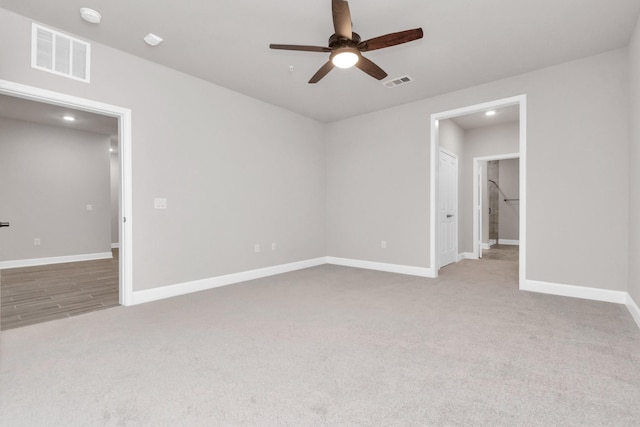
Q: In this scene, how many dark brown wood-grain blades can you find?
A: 5